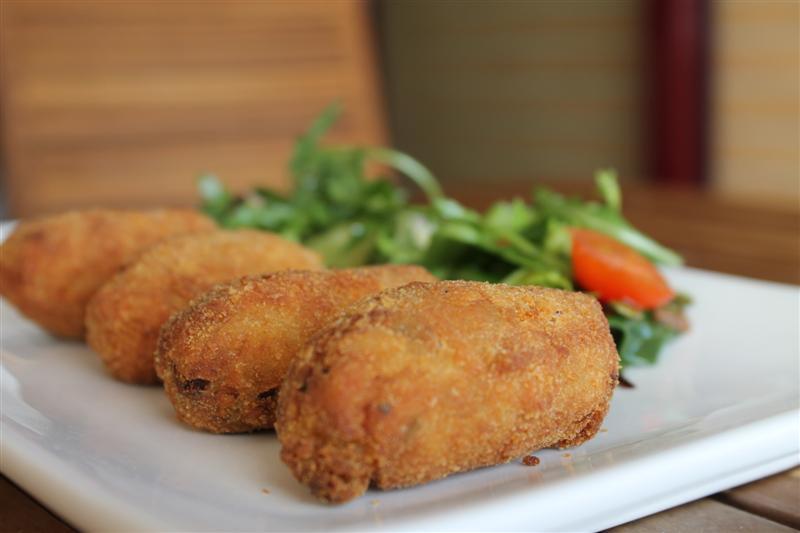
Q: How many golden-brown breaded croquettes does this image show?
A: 4